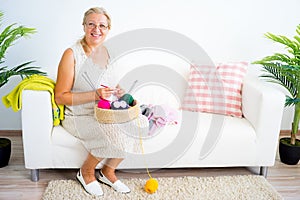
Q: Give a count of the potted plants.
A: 2